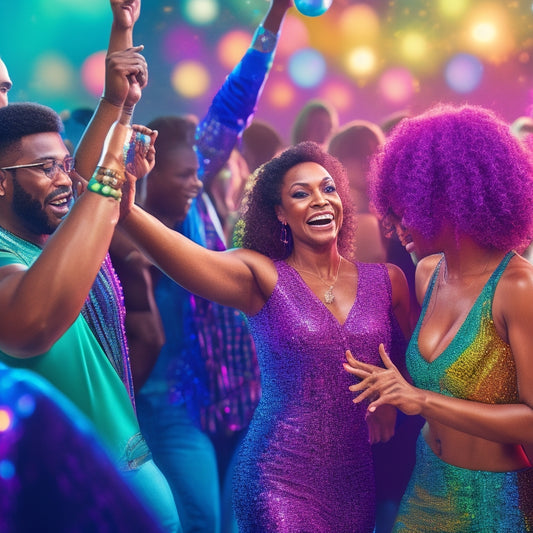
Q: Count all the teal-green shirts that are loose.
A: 1